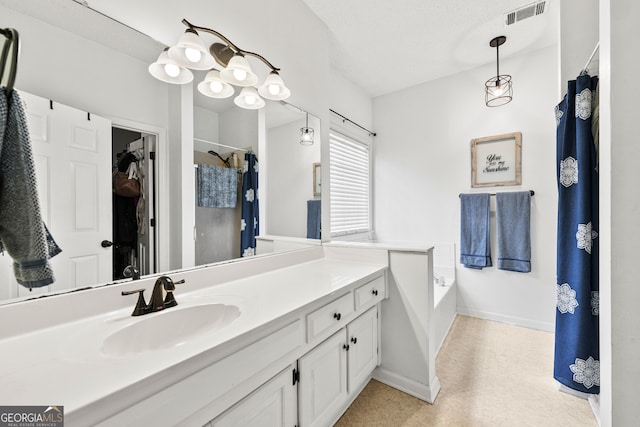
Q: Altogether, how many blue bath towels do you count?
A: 2